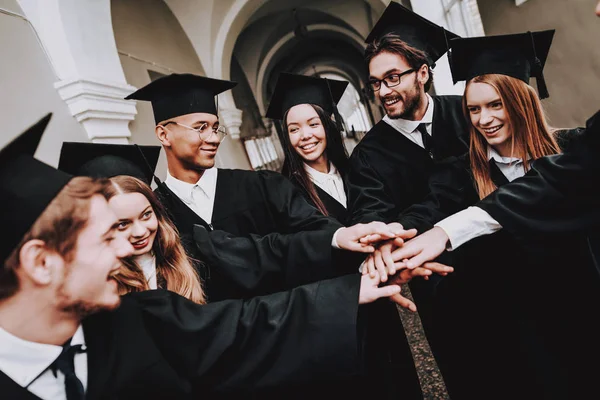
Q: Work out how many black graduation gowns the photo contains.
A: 7